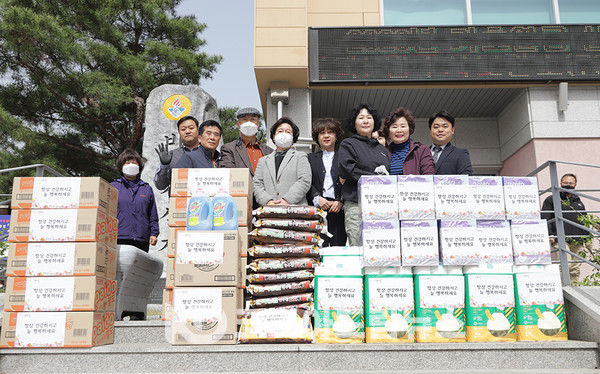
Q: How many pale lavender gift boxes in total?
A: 10